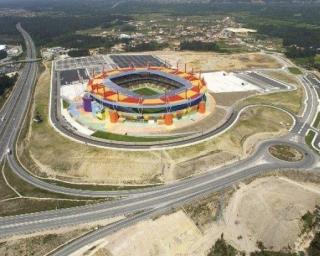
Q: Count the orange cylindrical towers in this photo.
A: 3